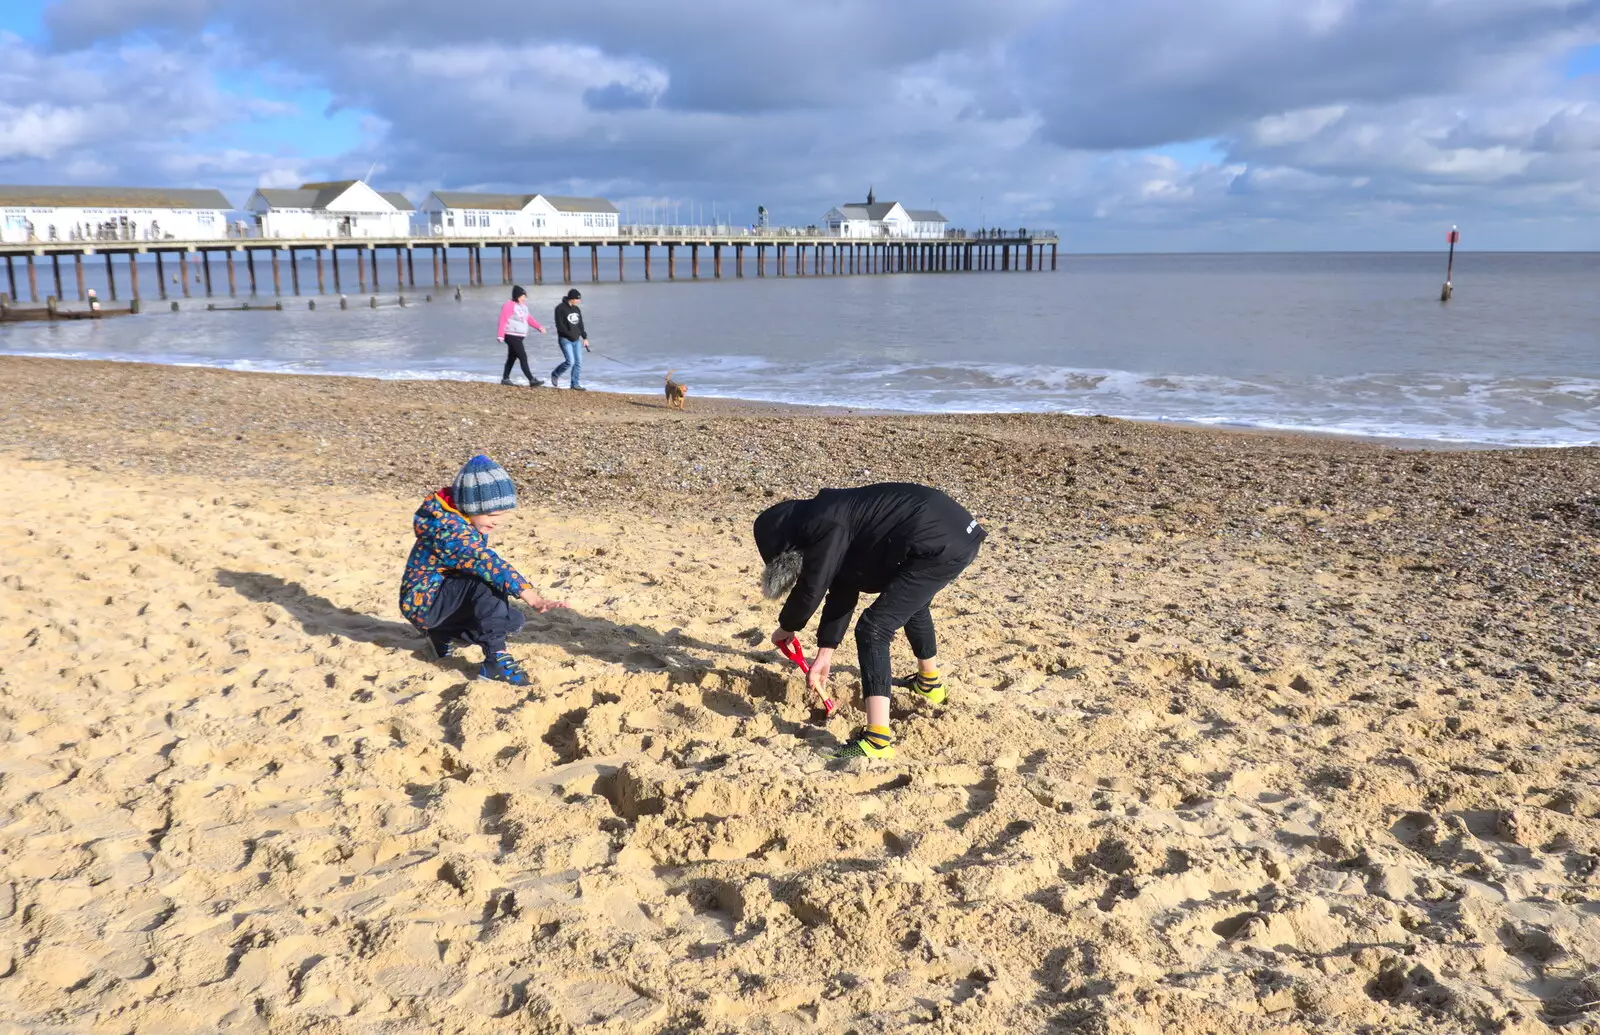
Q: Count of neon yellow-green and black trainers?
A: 2